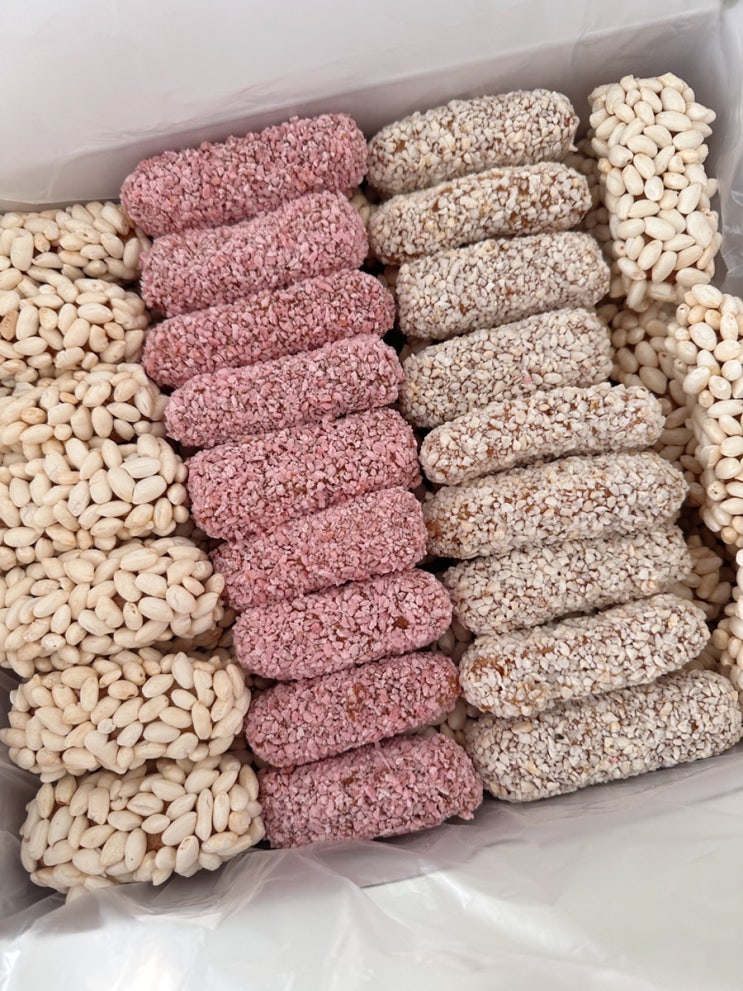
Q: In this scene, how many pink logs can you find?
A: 9